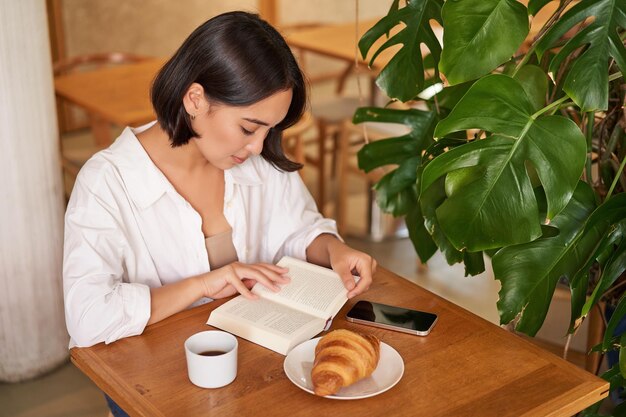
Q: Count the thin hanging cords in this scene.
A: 1